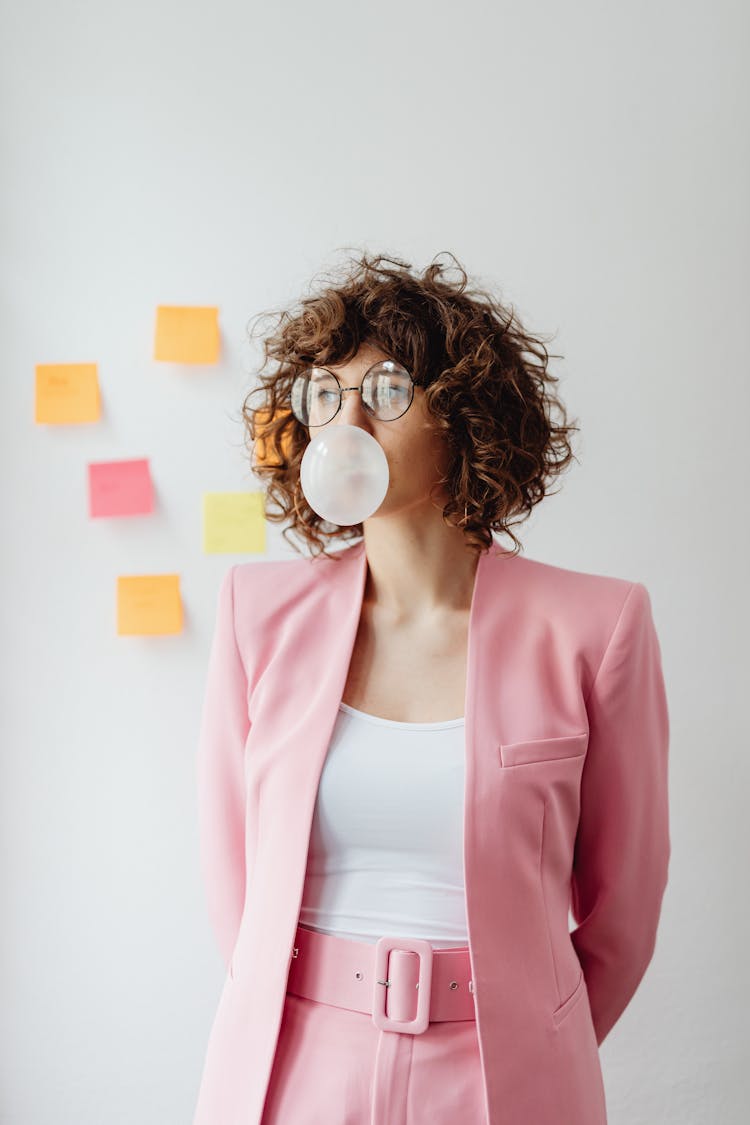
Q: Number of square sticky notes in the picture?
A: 6